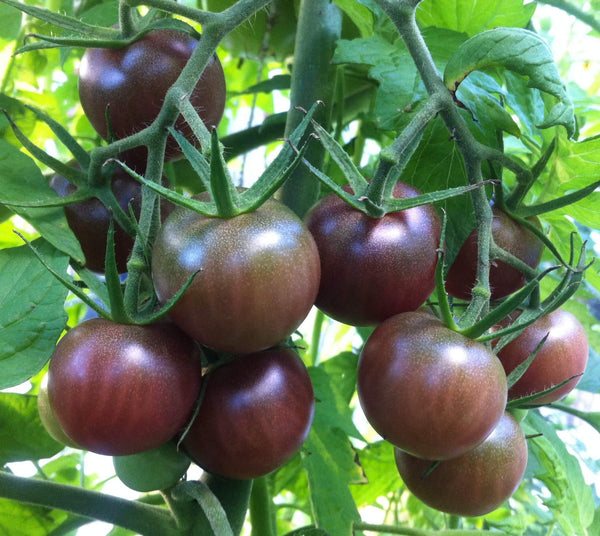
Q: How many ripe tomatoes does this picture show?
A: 10